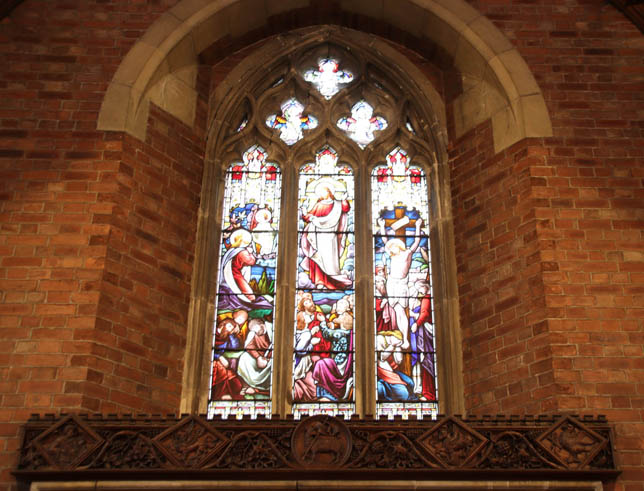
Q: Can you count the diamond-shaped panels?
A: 4